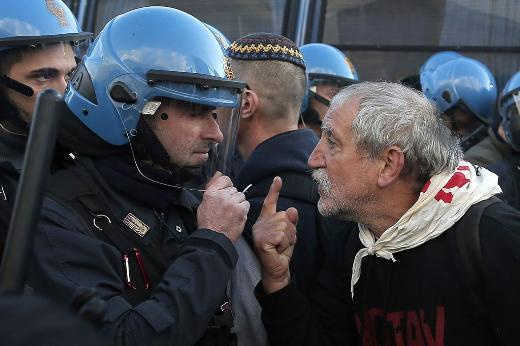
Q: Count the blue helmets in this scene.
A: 7